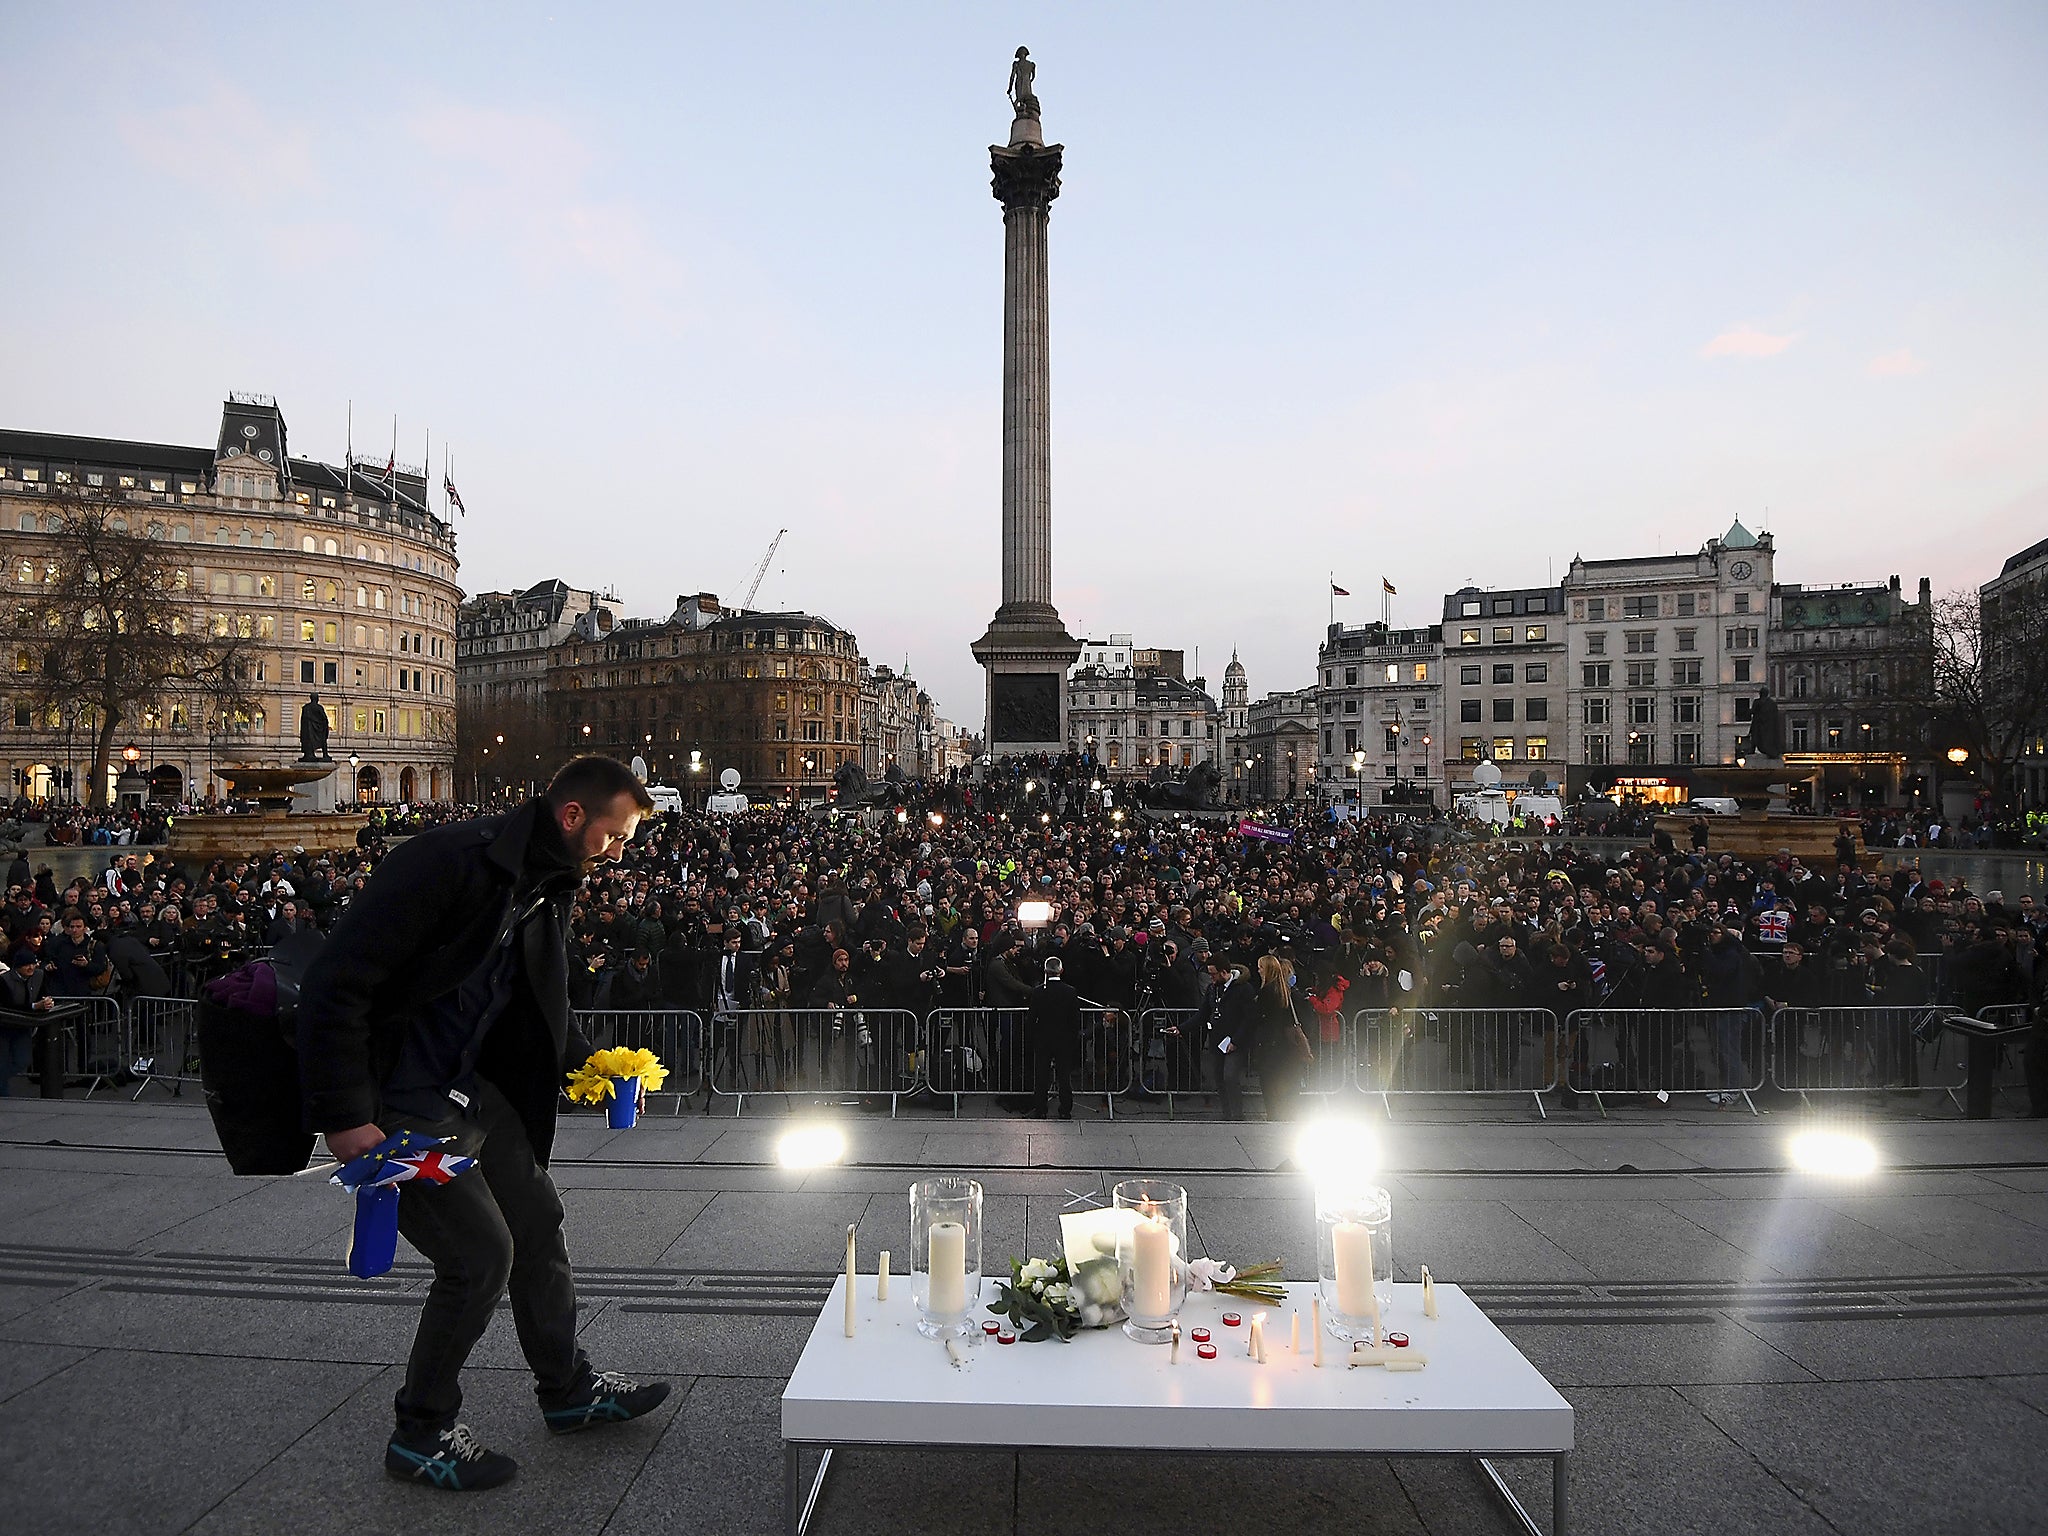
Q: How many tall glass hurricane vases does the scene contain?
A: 3